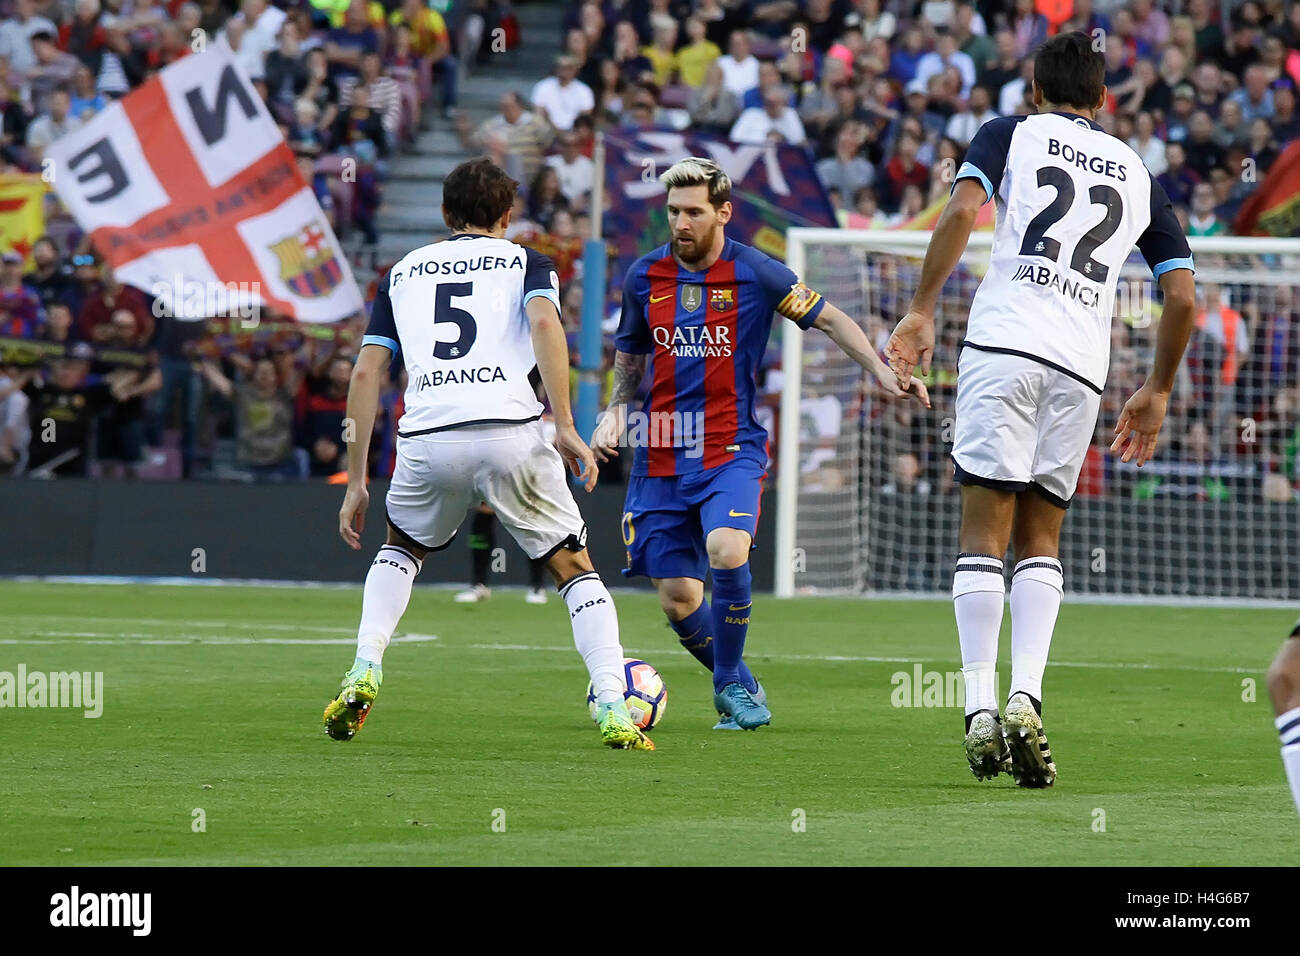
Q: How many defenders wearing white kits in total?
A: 2